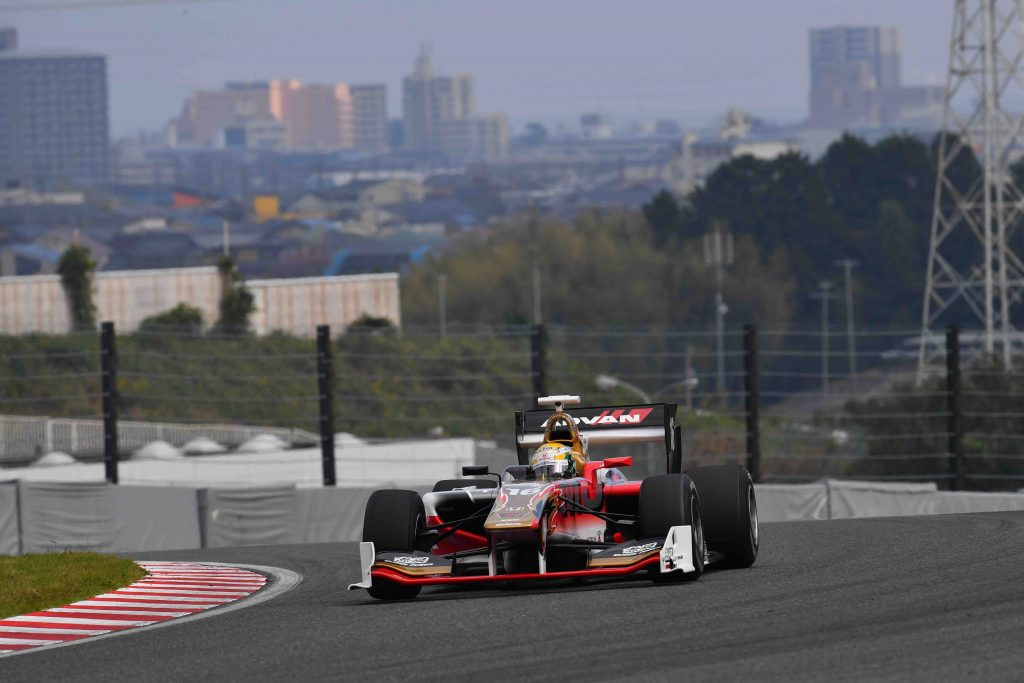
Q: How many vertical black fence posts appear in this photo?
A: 5